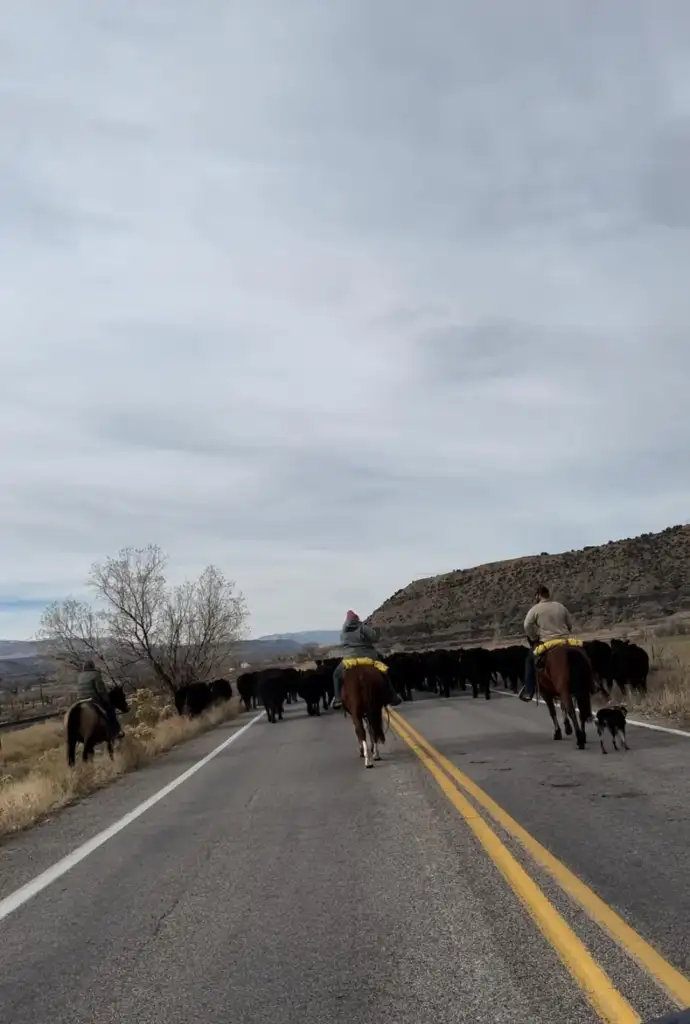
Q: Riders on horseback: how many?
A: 3